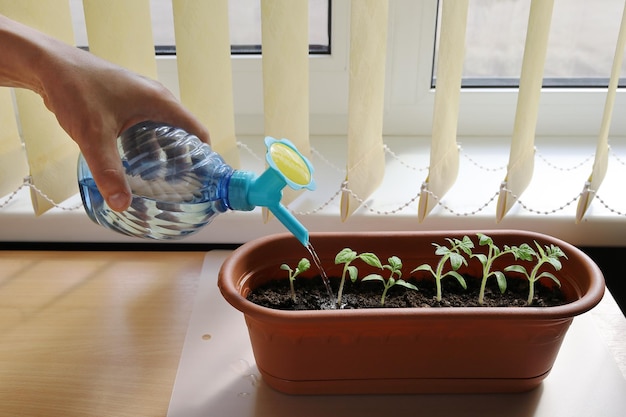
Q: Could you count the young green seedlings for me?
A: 6